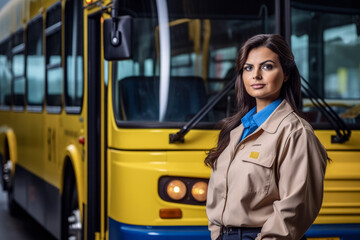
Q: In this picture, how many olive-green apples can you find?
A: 0